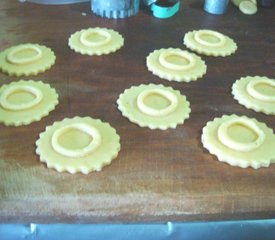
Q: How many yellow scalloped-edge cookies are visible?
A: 9